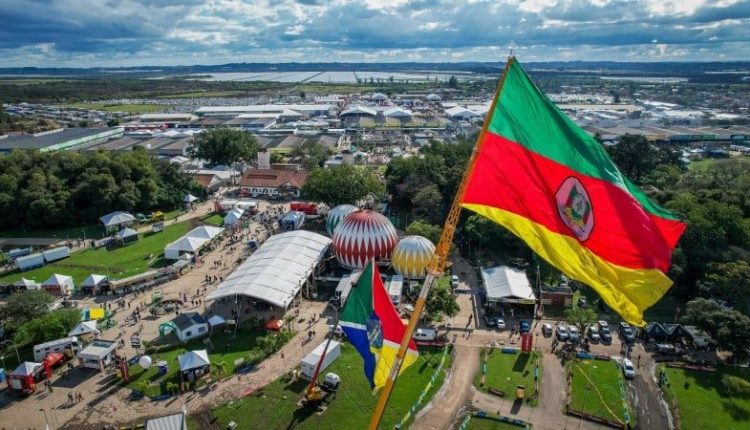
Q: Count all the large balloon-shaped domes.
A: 3